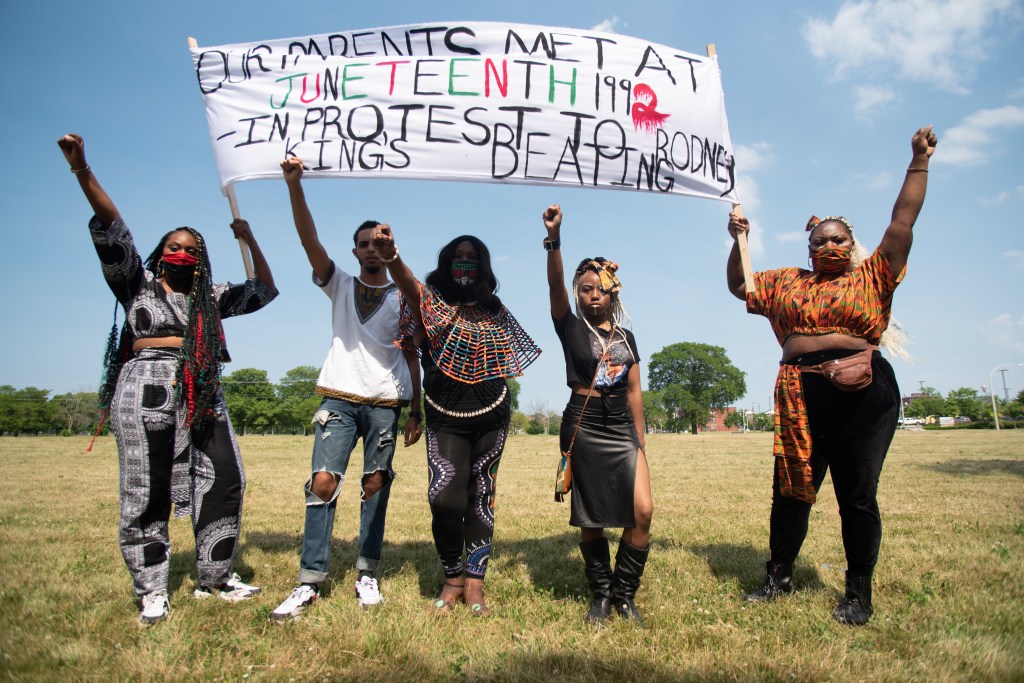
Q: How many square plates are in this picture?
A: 0